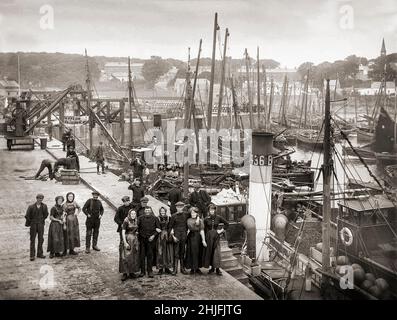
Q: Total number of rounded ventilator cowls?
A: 2